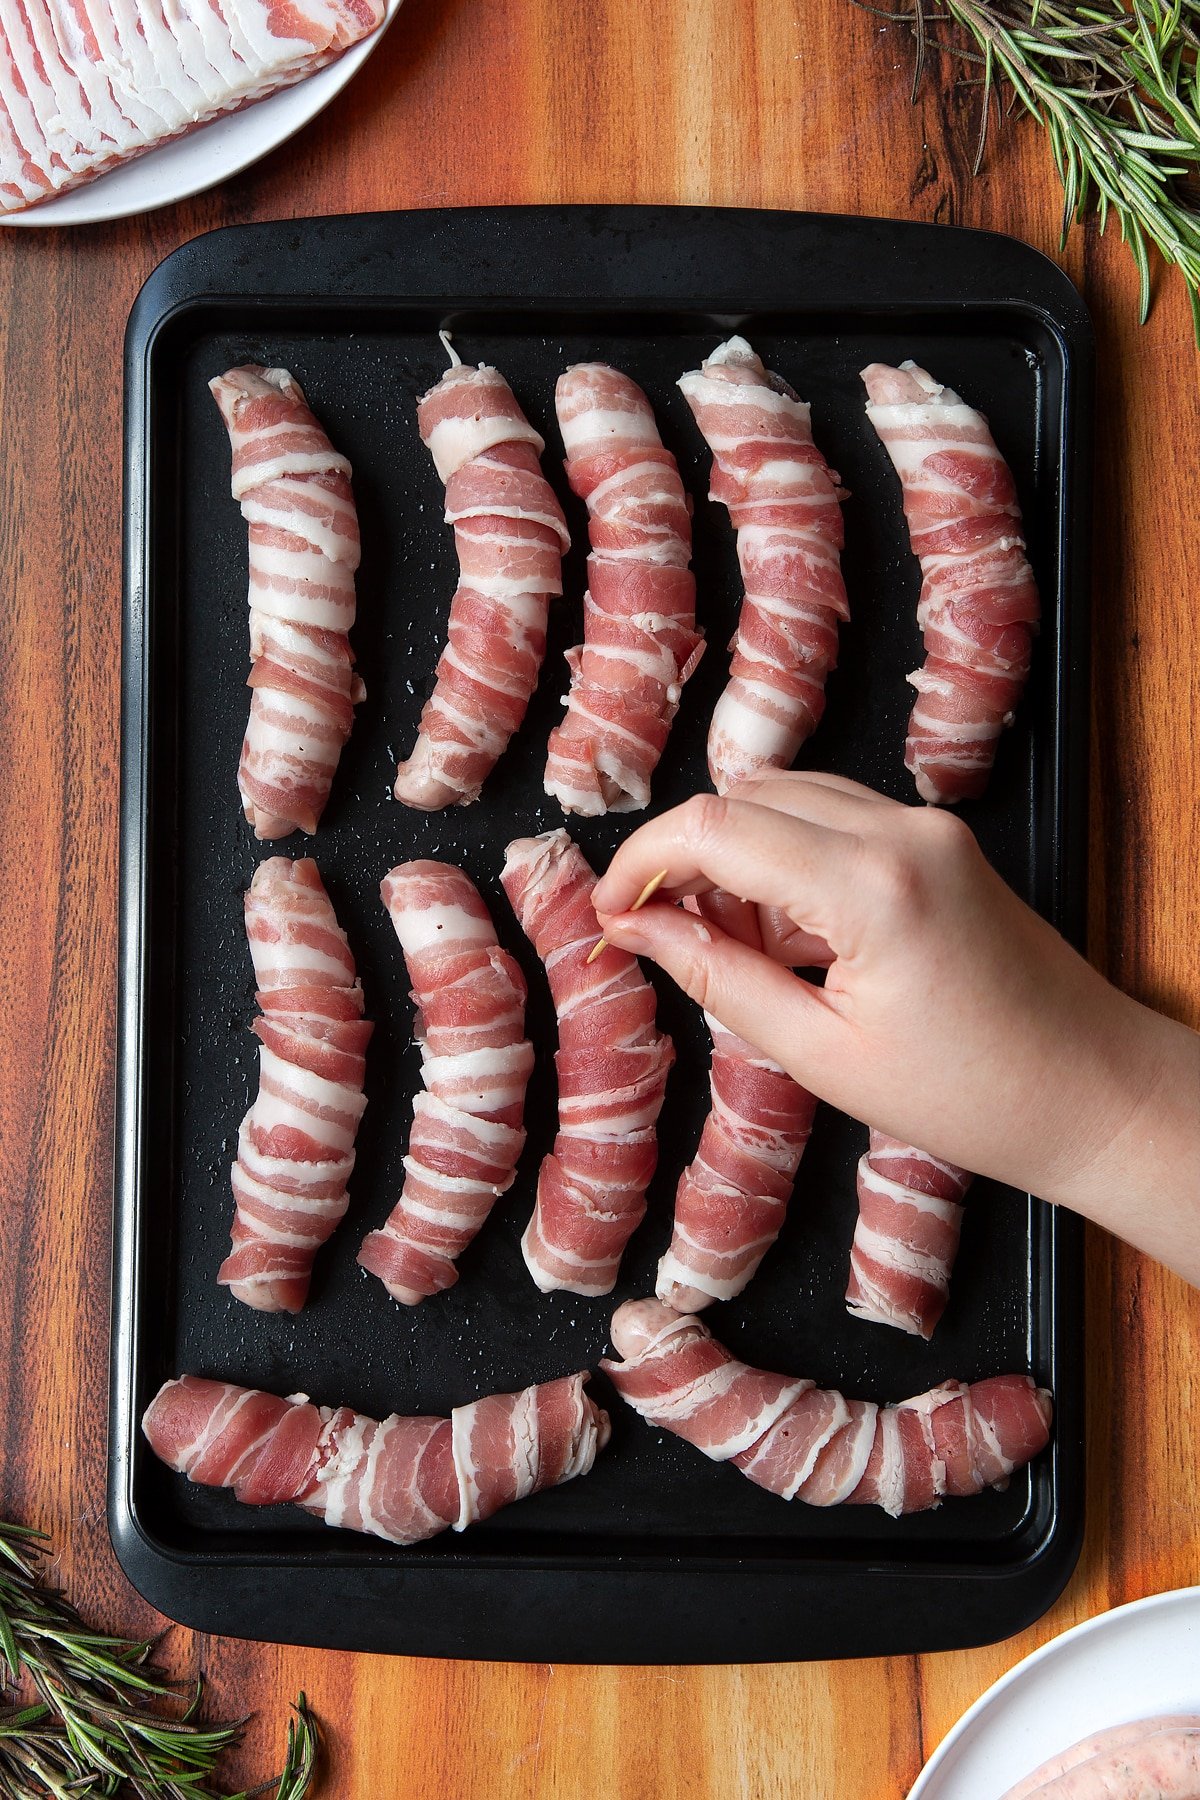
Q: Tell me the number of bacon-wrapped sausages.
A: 12